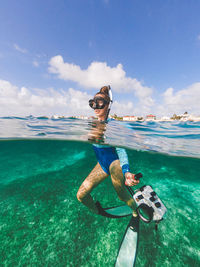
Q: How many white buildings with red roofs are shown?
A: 2